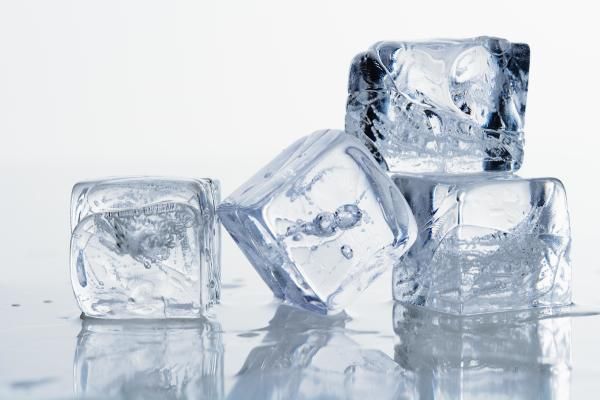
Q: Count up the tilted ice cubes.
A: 1